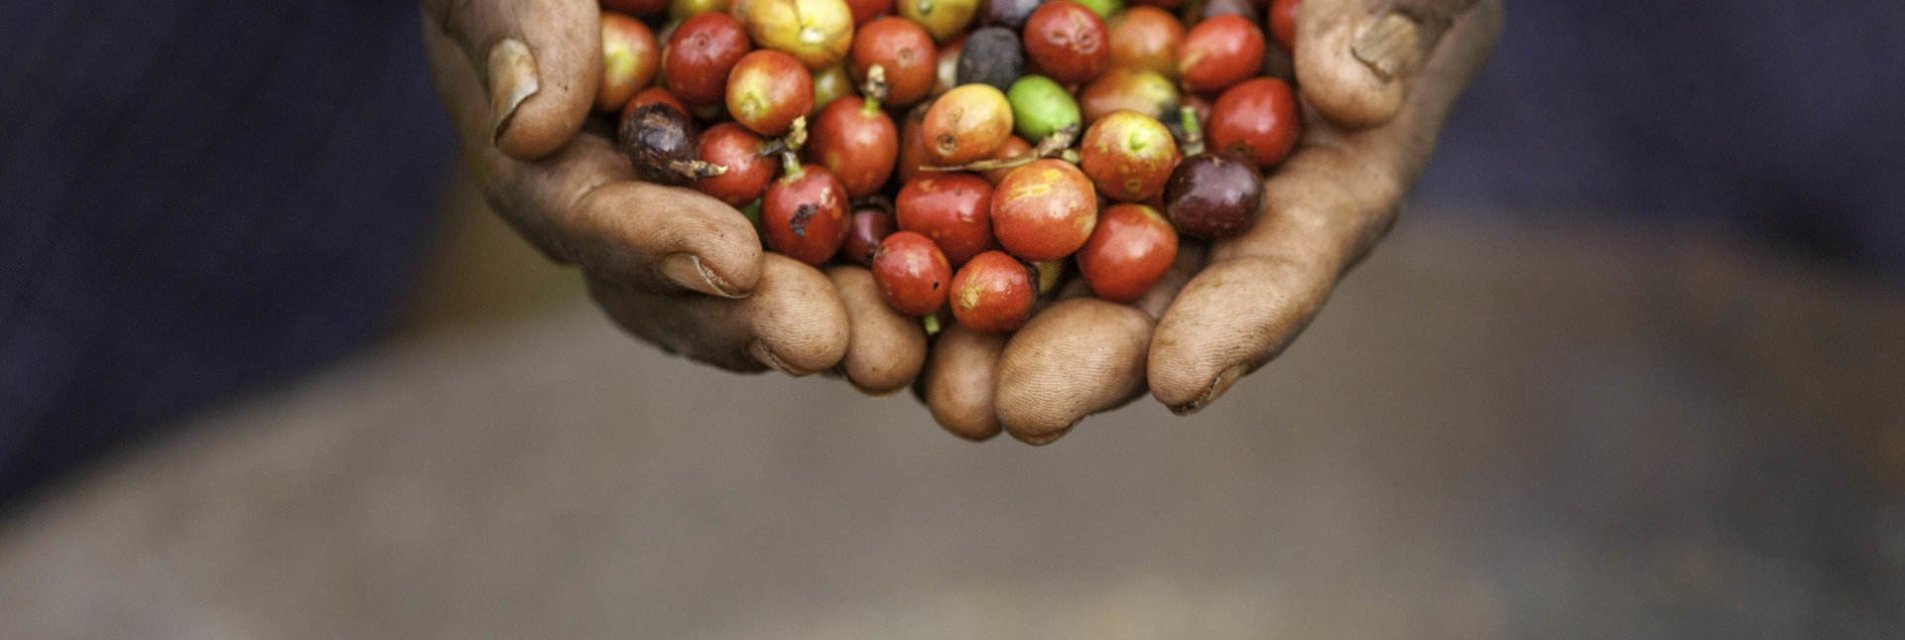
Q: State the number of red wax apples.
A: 0